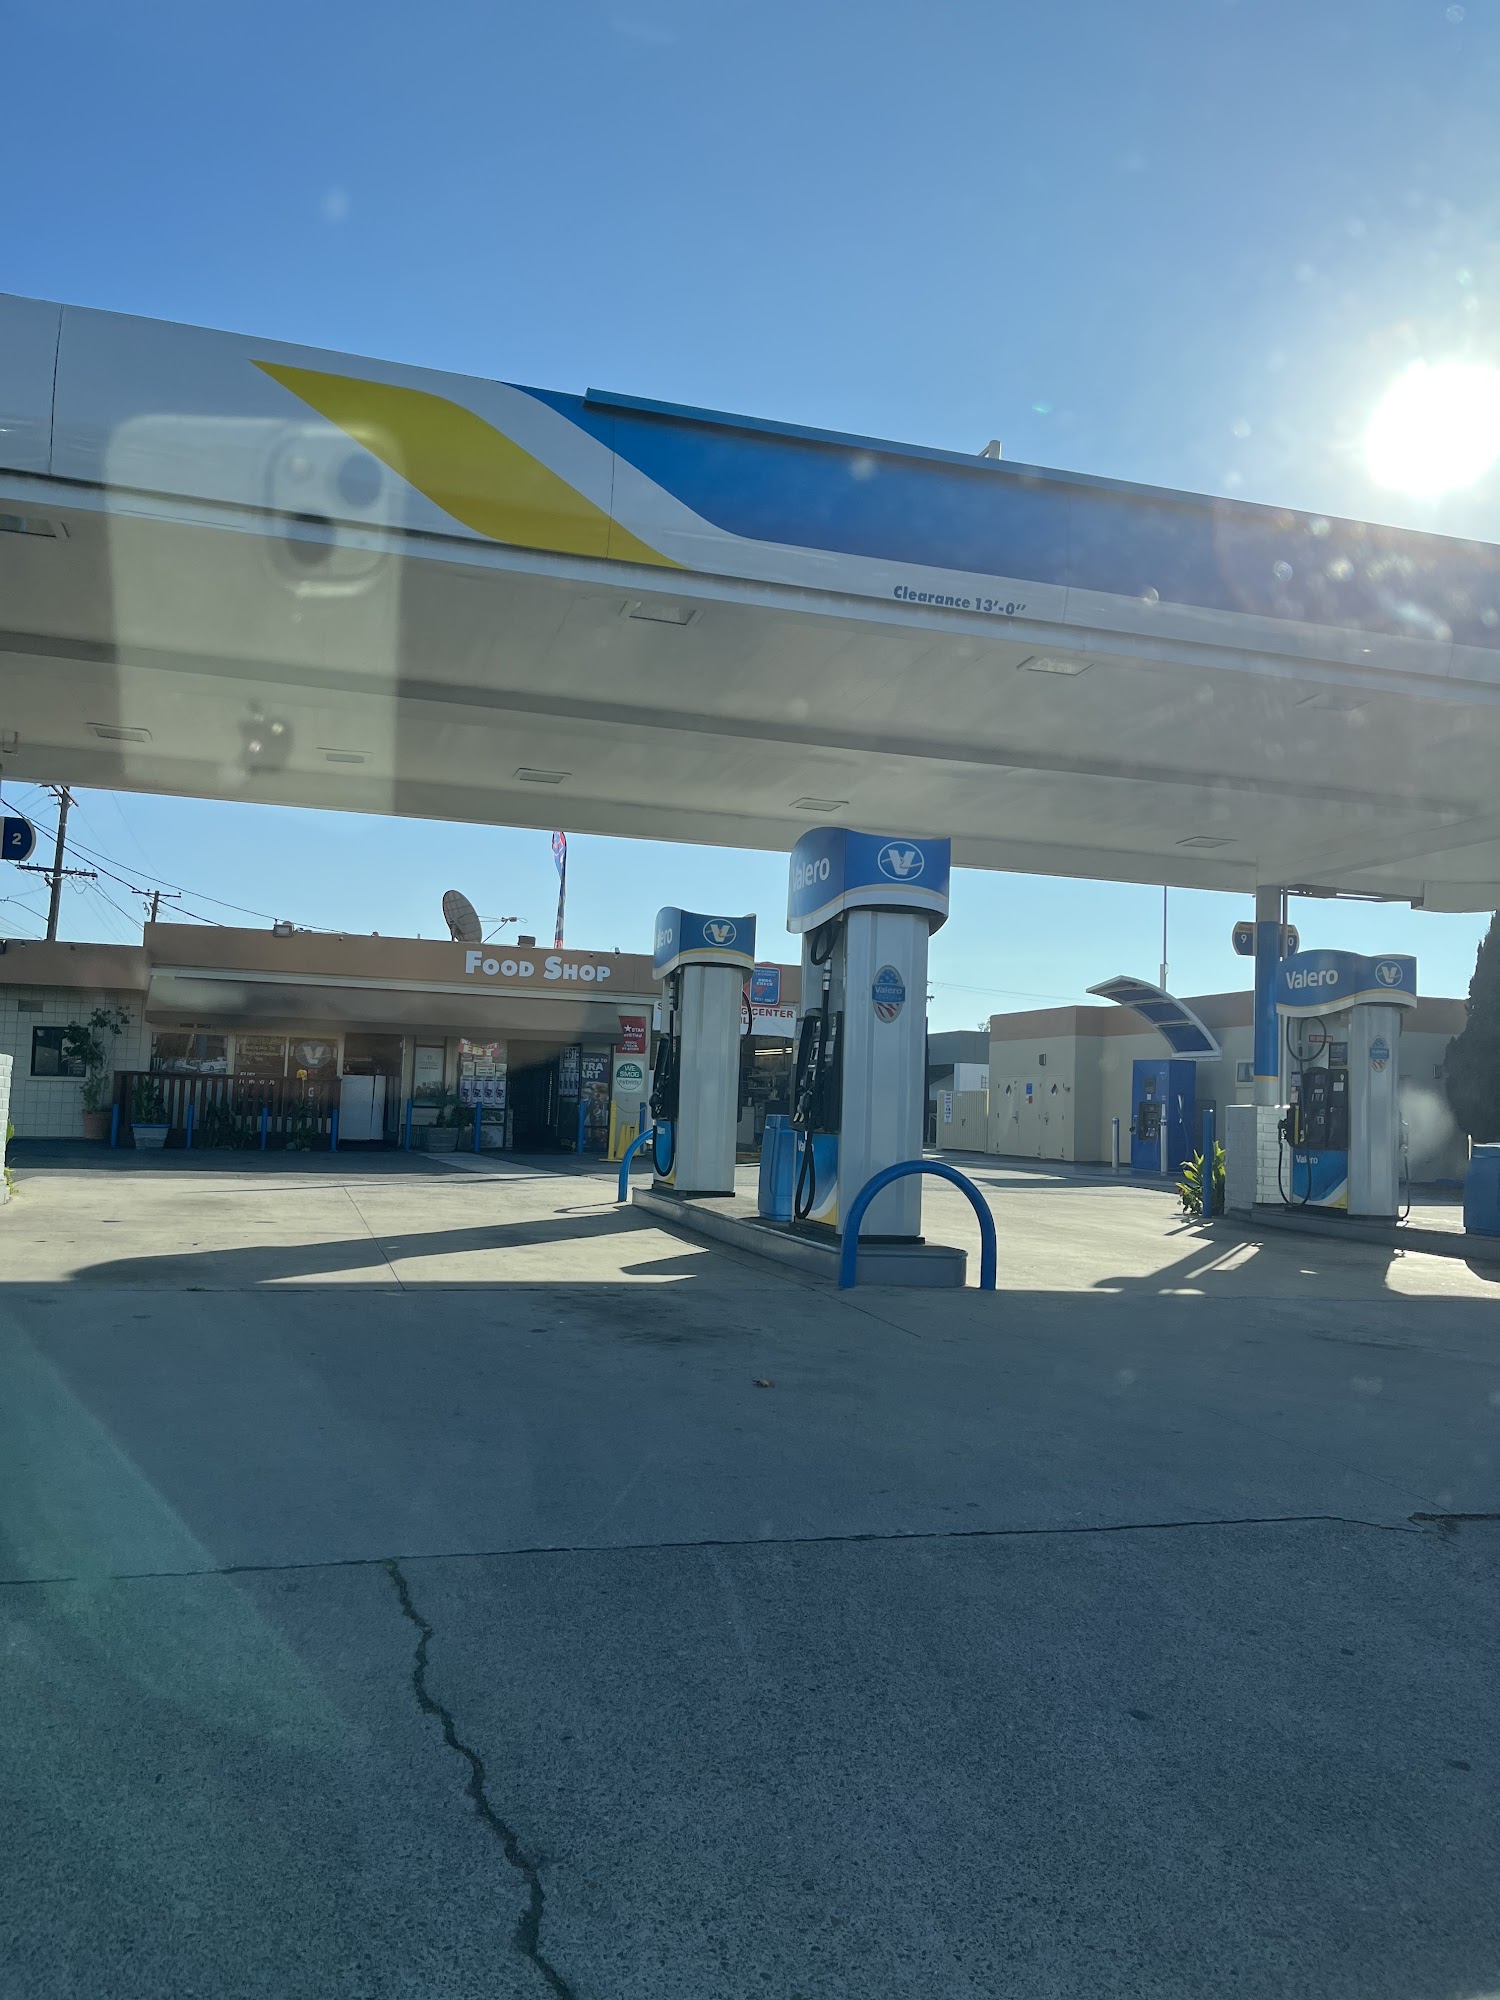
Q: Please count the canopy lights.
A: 9